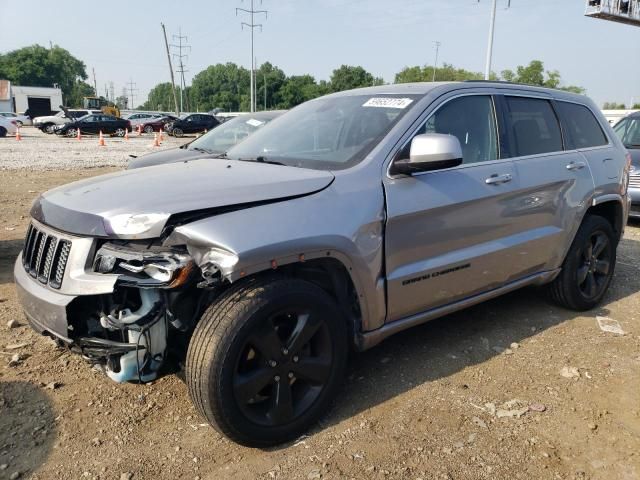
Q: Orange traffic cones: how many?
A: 7